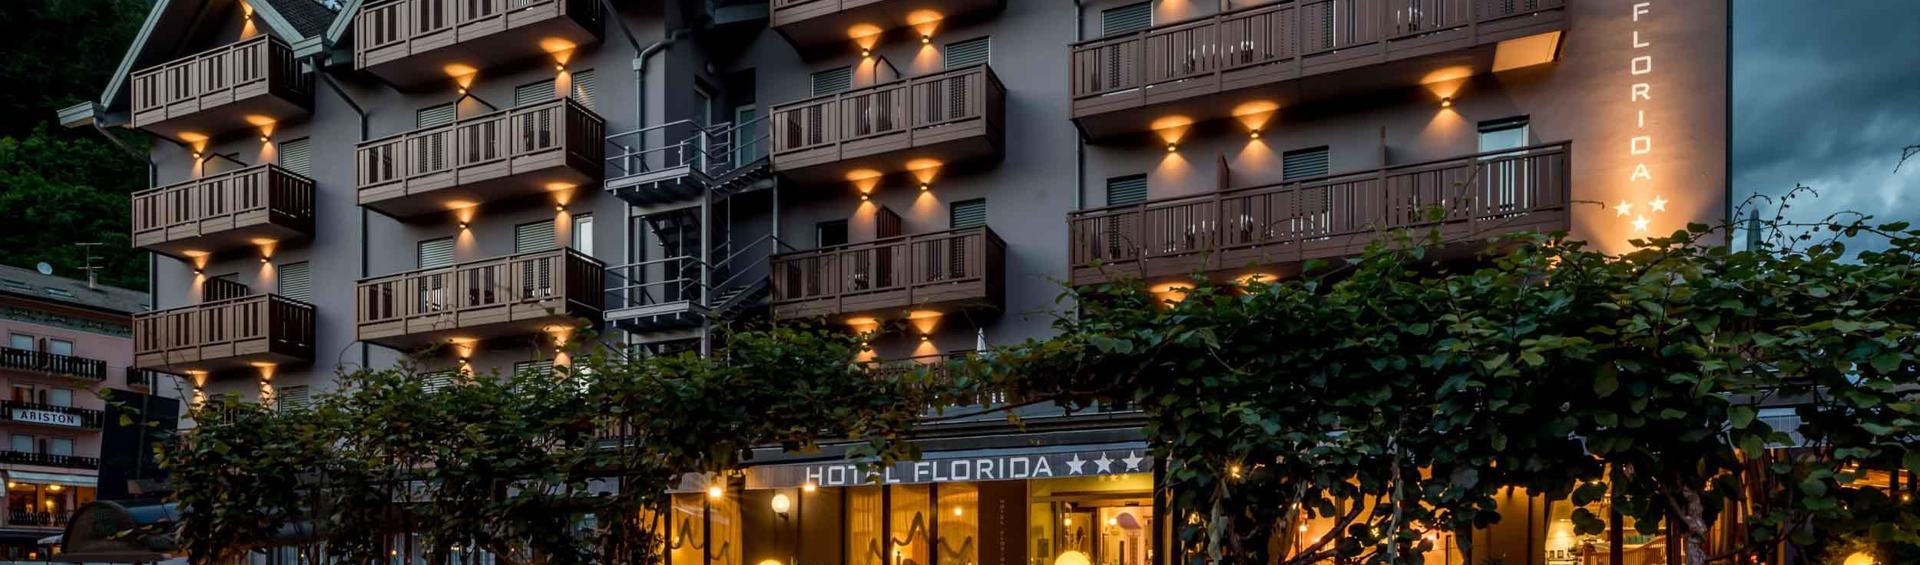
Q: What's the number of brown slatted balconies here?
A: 11